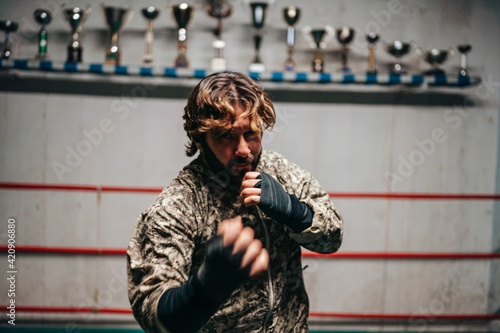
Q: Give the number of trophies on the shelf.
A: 15